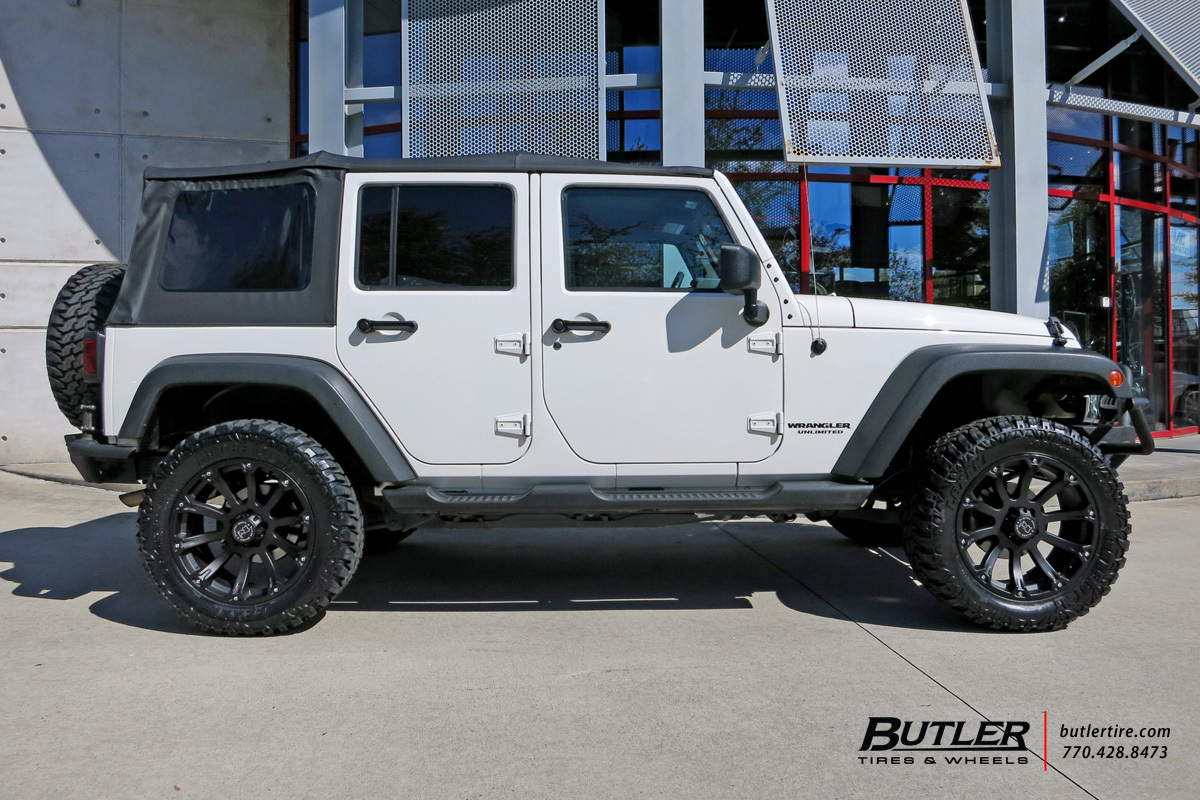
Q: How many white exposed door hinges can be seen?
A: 4